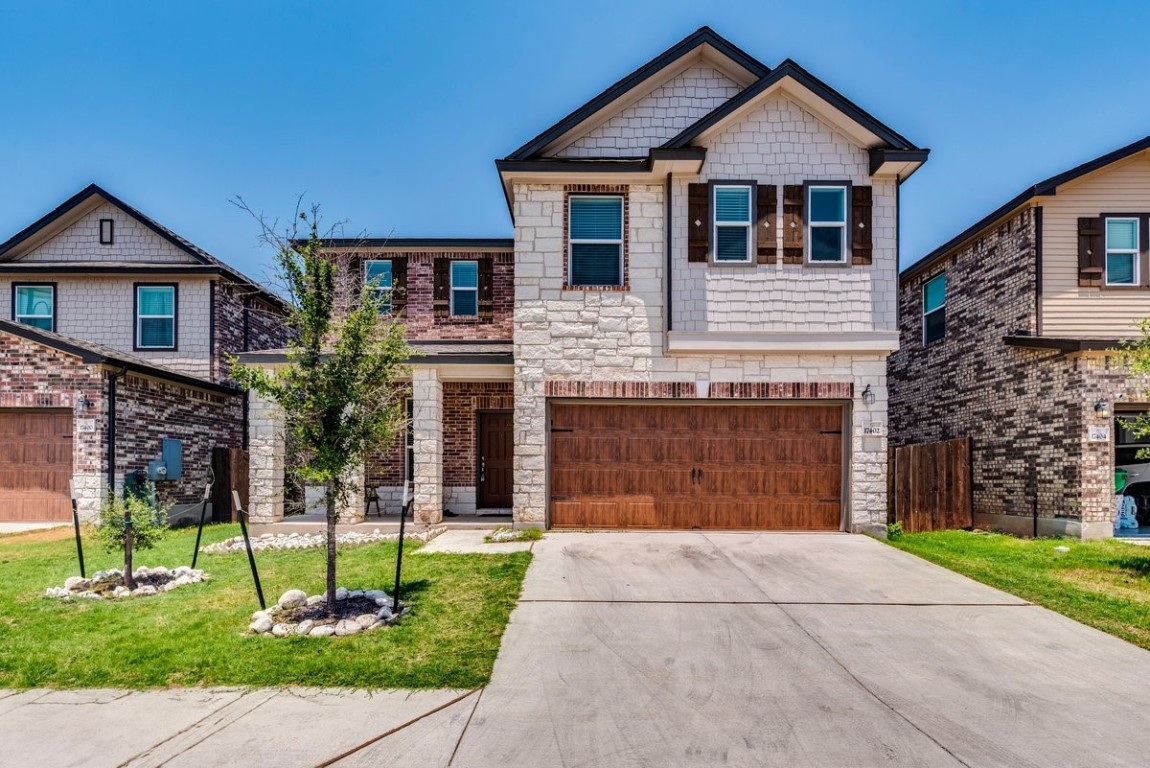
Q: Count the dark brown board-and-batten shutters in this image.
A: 9